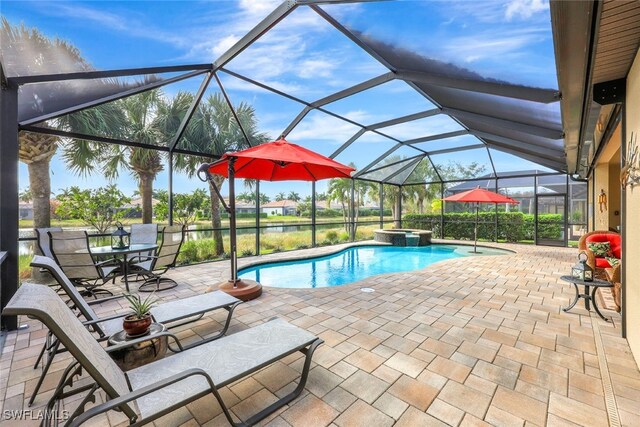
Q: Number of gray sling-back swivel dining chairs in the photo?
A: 4